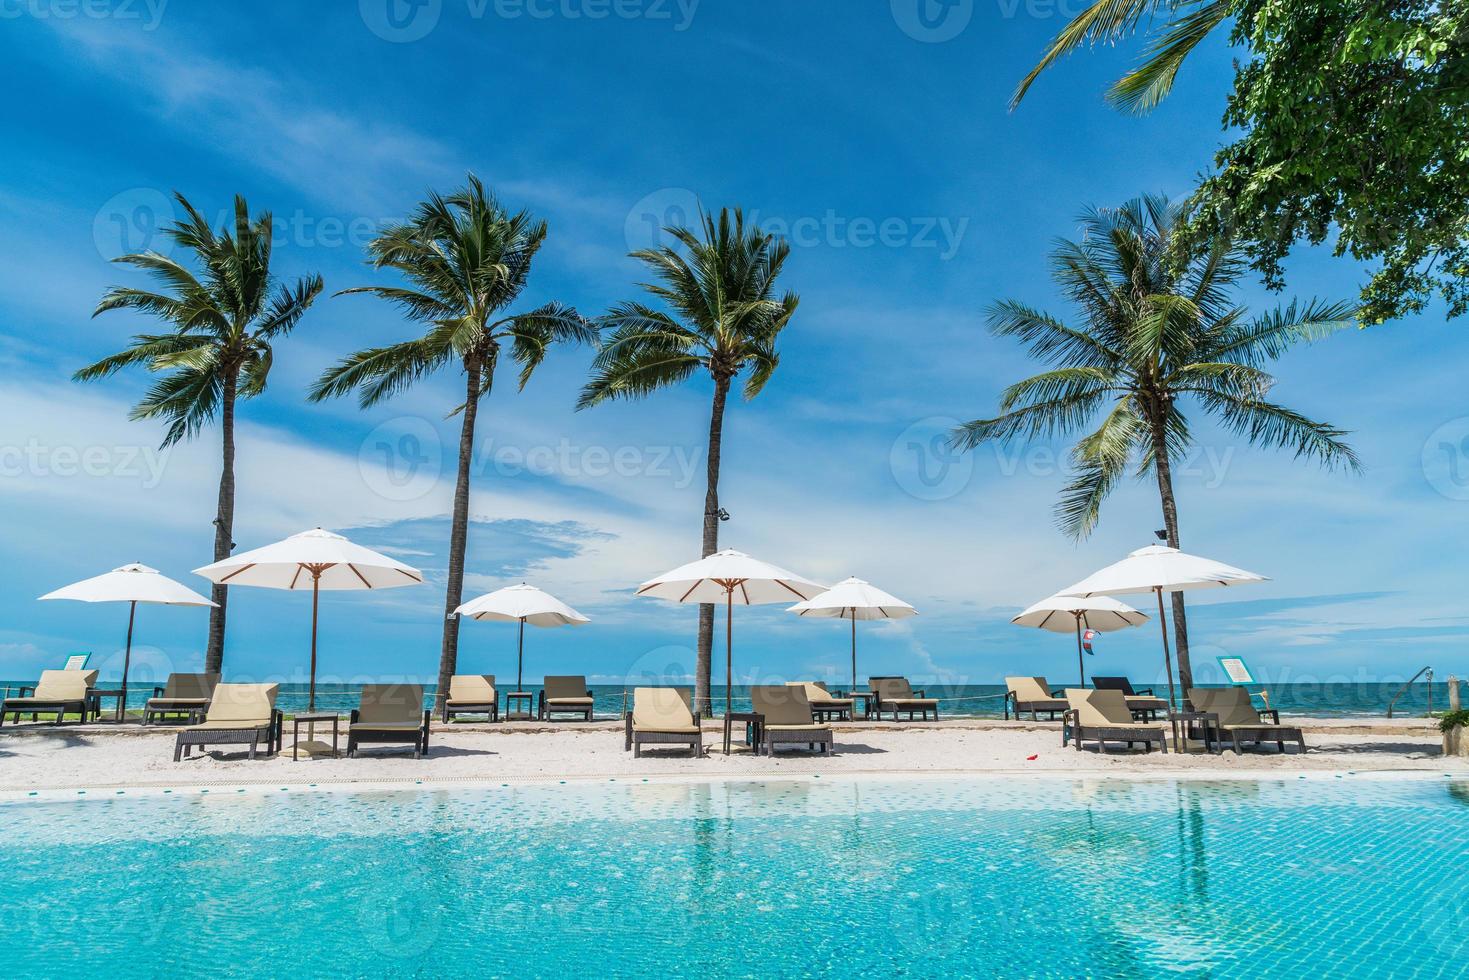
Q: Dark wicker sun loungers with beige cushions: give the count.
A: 14